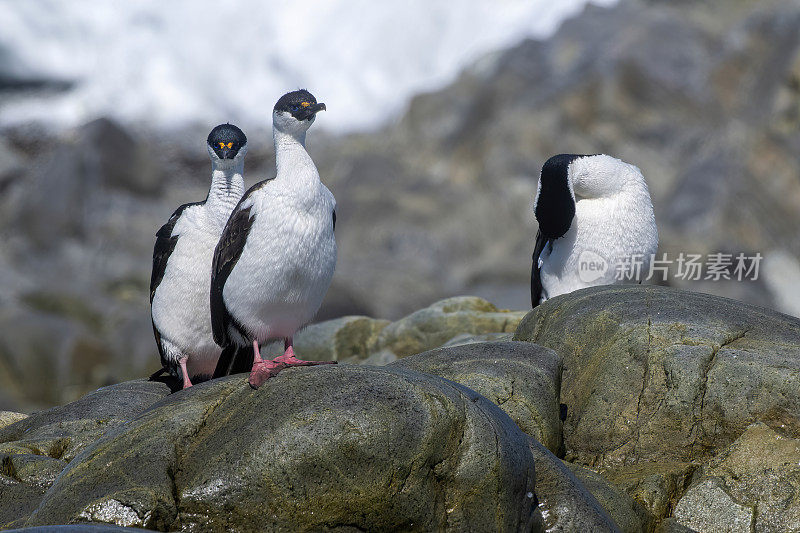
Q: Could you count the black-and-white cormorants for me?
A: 3